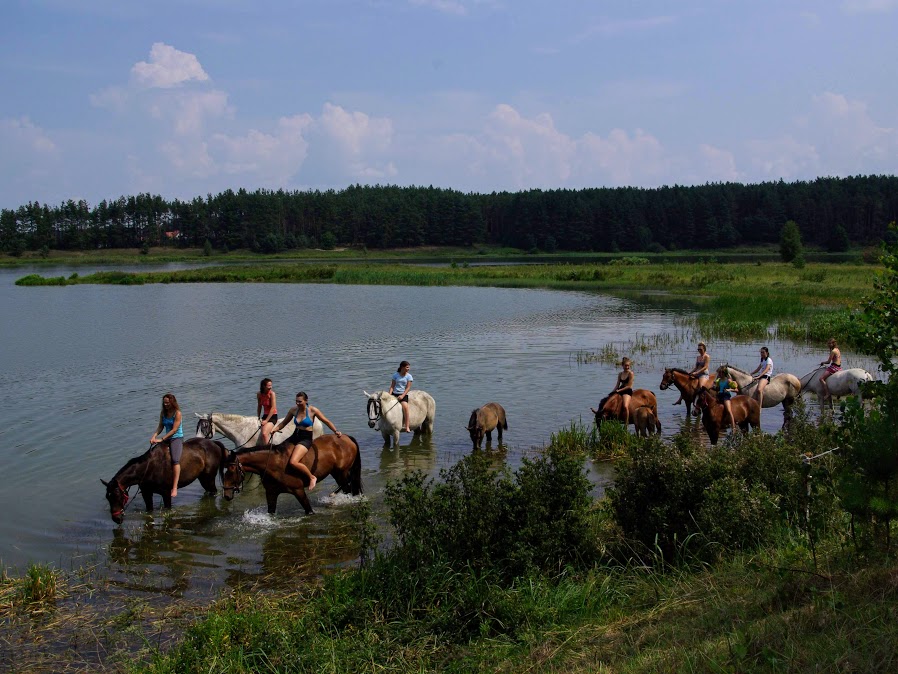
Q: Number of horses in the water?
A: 11